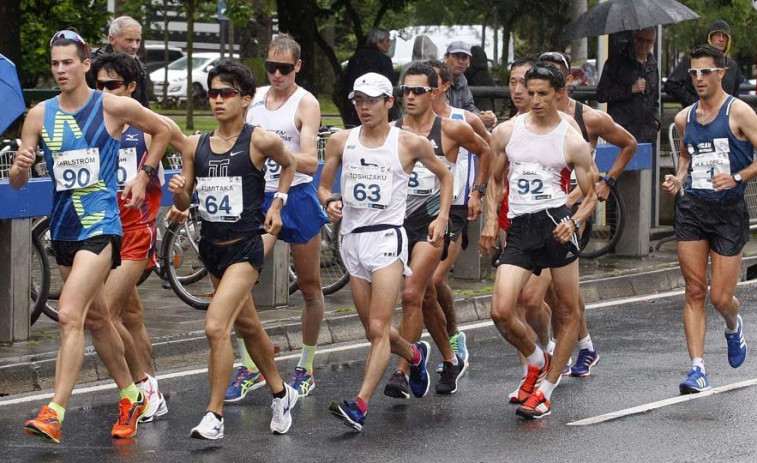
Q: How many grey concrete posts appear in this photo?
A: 4